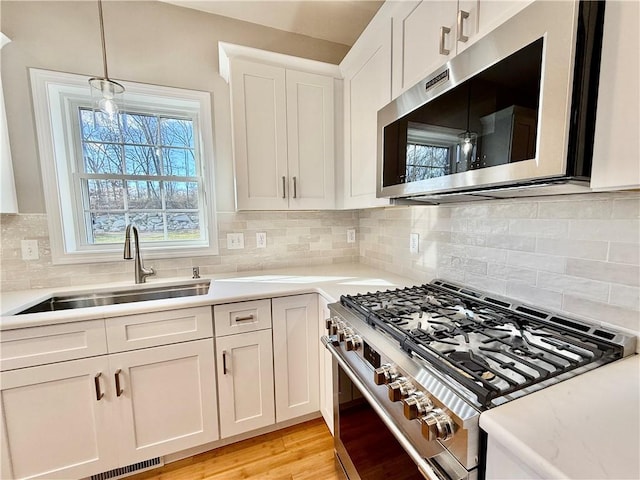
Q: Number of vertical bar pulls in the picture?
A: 7